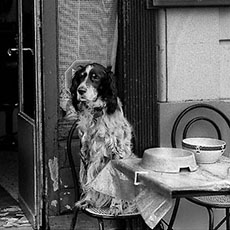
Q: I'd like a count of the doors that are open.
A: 1